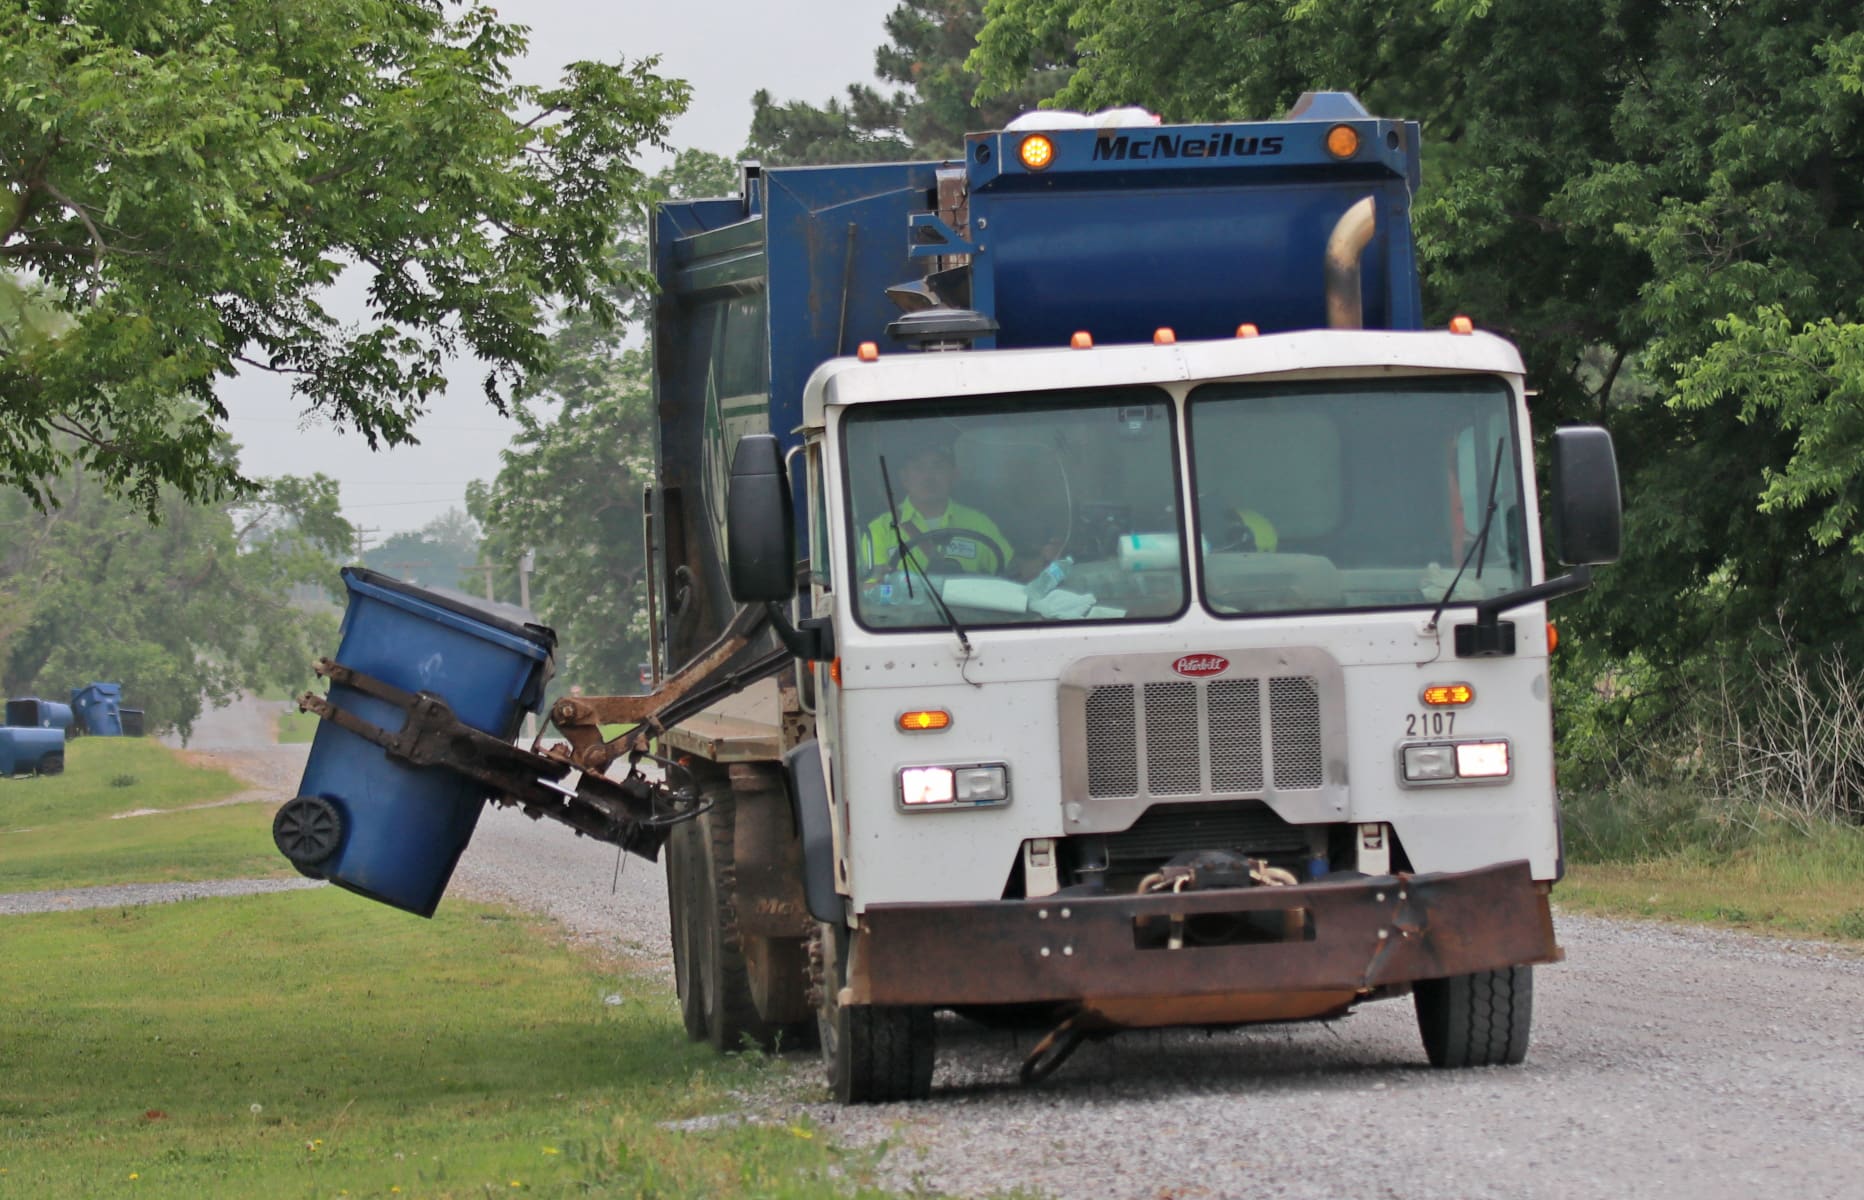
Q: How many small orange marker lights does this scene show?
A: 5